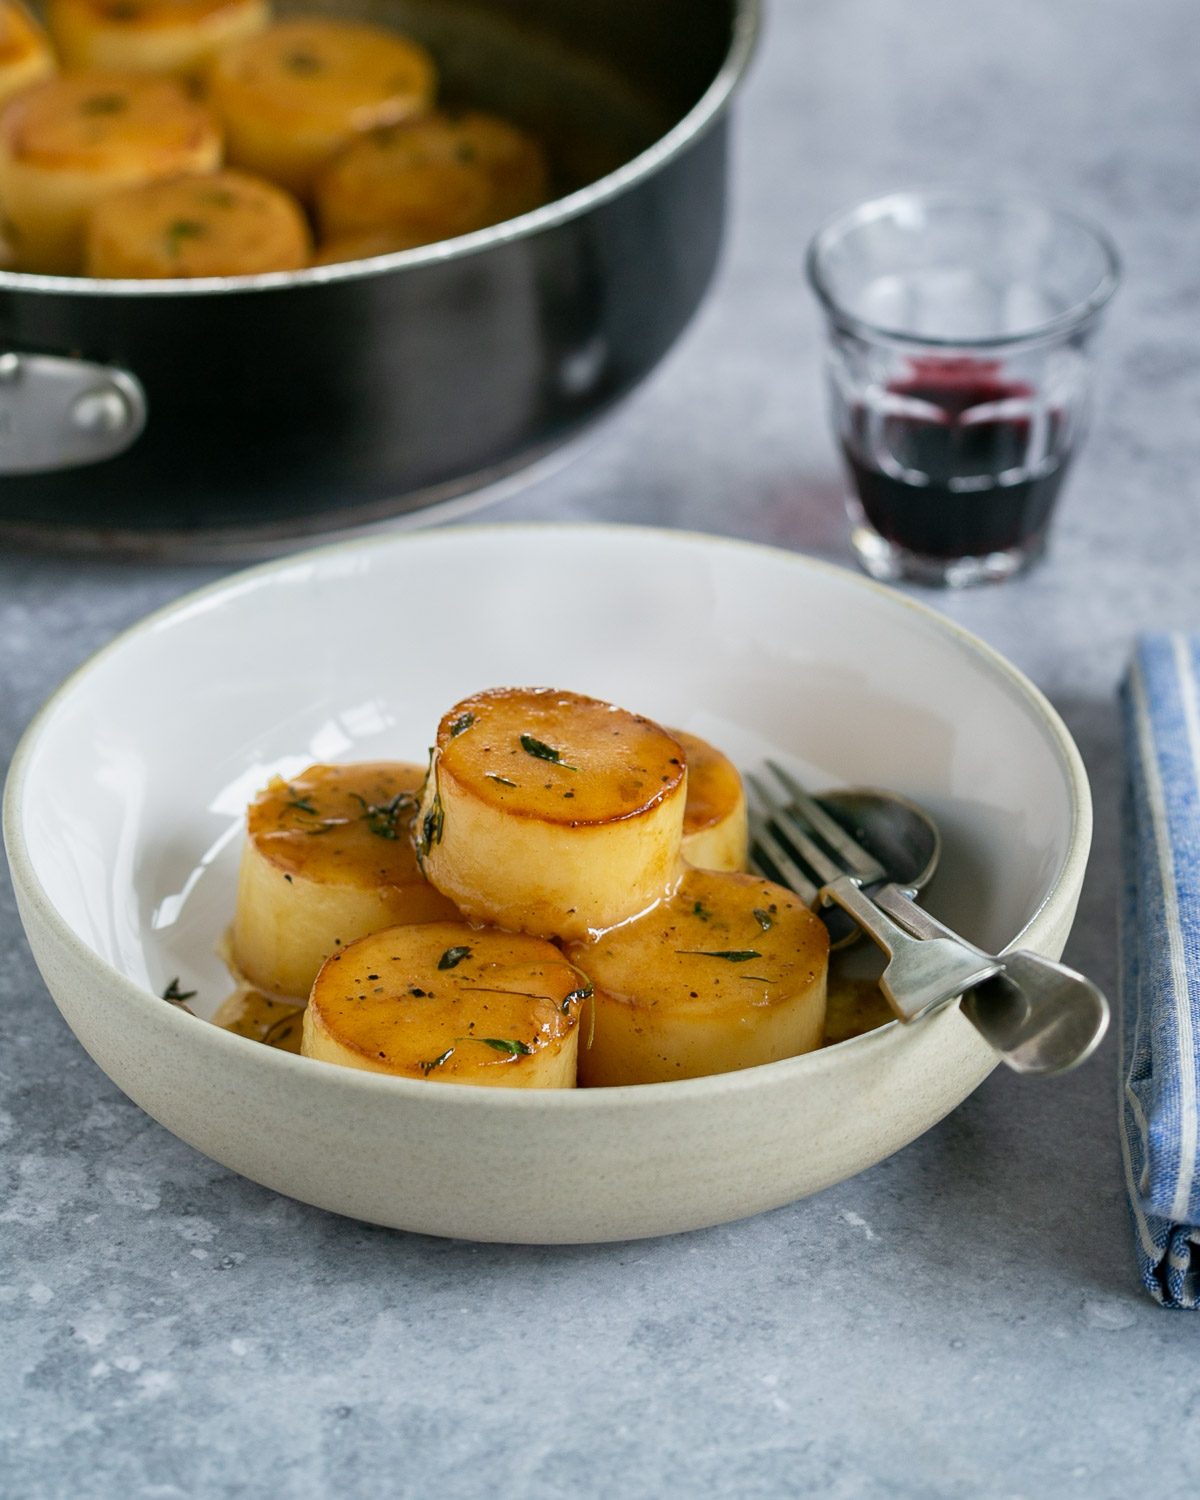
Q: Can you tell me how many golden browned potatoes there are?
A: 11